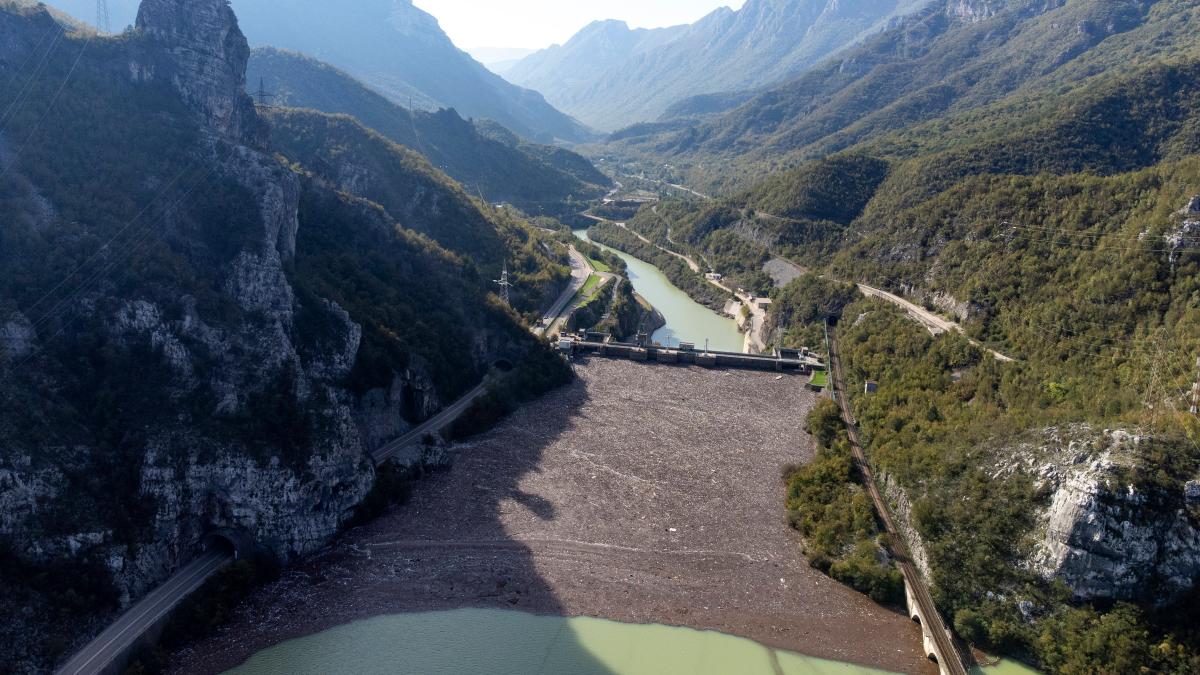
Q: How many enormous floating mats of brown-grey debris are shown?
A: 1